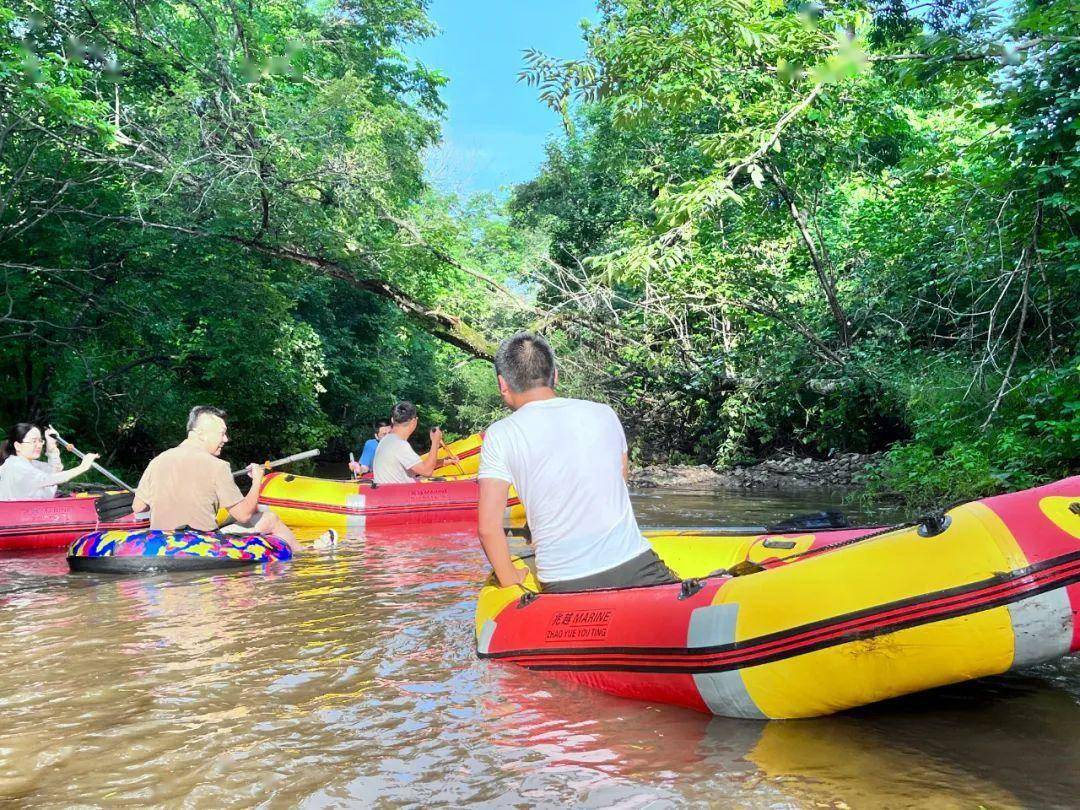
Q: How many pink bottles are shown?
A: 0